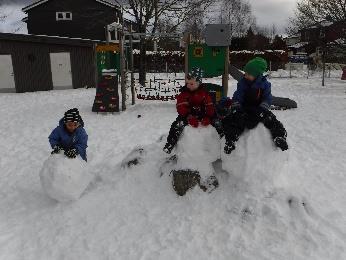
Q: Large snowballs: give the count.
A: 3